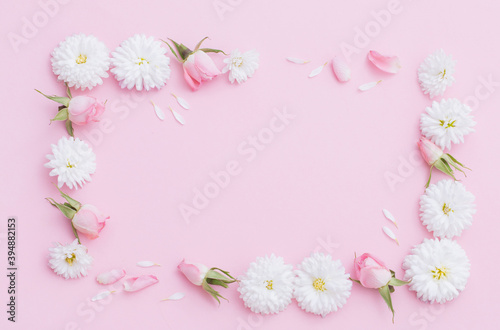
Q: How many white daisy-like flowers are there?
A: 11